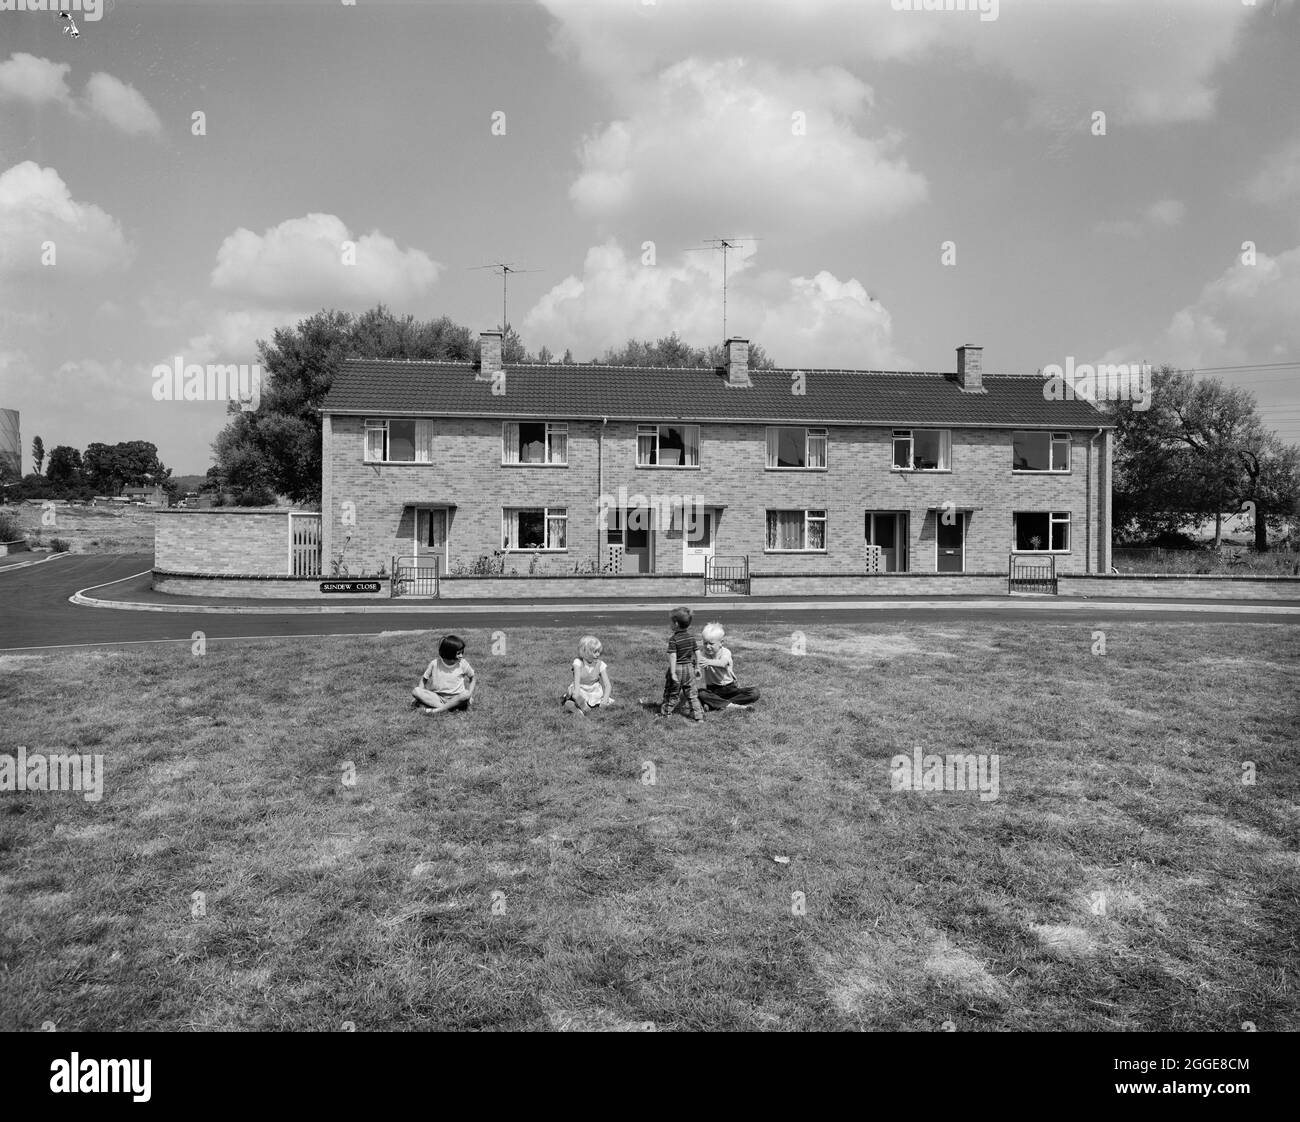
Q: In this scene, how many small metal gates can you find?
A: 3